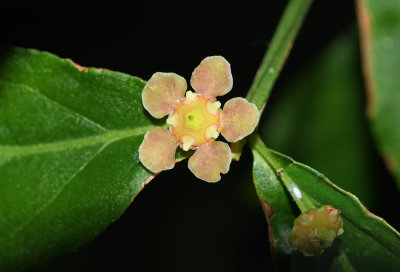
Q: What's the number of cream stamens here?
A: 5